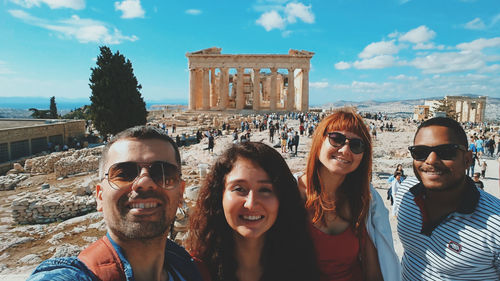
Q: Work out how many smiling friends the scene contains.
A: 4